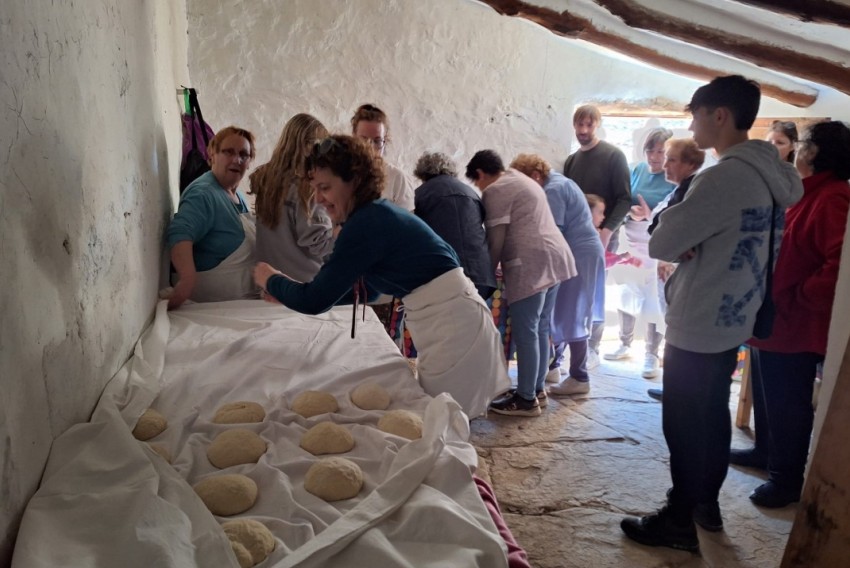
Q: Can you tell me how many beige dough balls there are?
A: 11